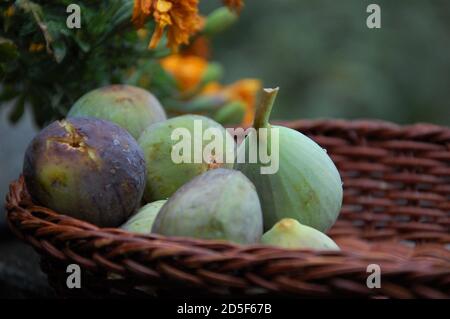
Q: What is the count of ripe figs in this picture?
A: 1